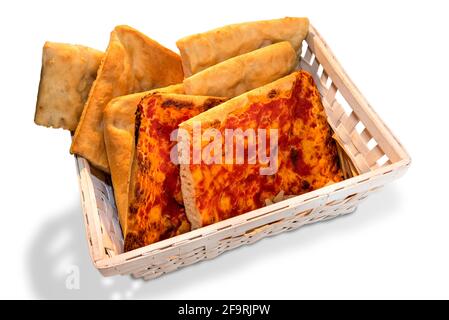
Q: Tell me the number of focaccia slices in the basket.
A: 7